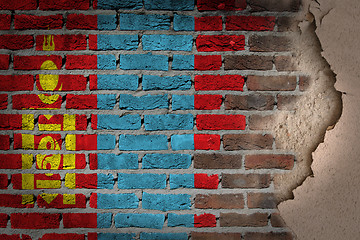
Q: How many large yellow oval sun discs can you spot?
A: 1